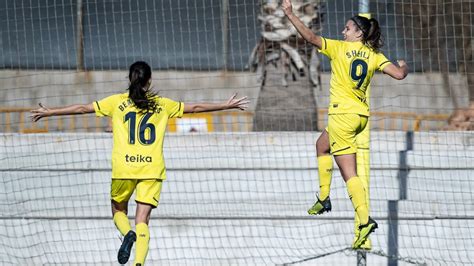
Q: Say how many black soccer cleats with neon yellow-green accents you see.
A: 2